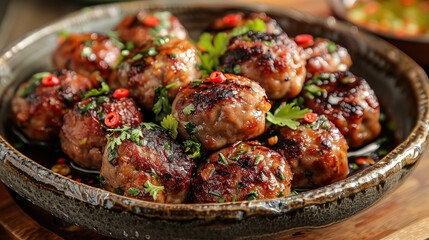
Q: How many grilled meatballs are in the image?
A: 13